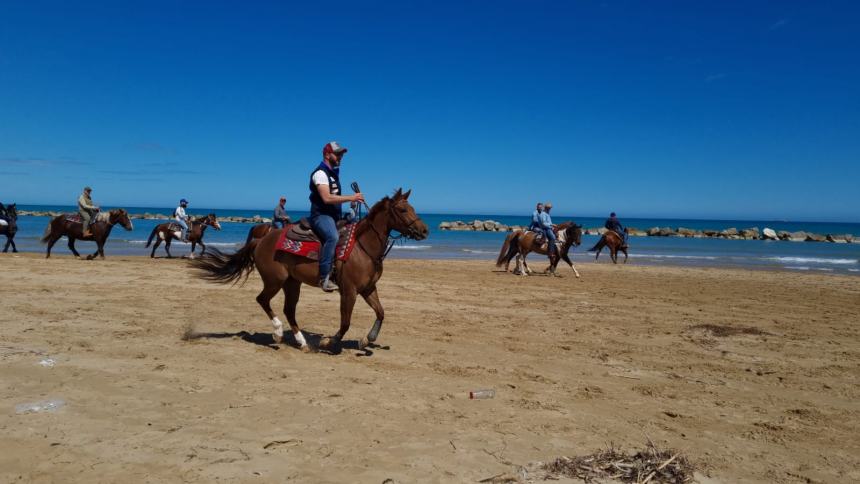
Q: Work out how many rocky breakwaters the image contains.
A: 2